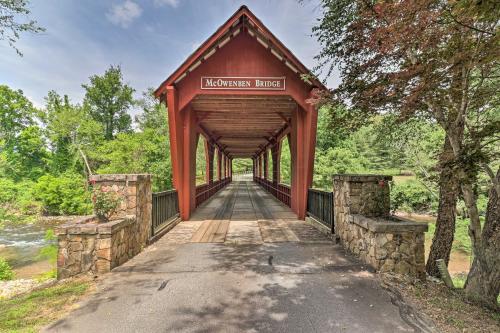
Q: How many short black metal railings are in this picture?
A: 2